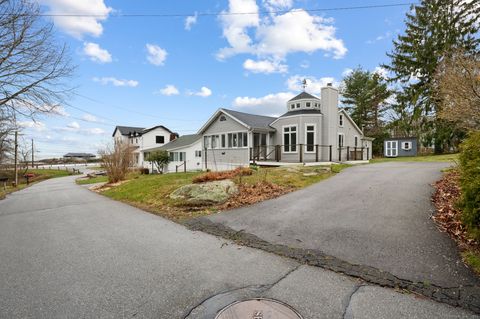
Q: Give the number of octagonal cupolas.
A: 1